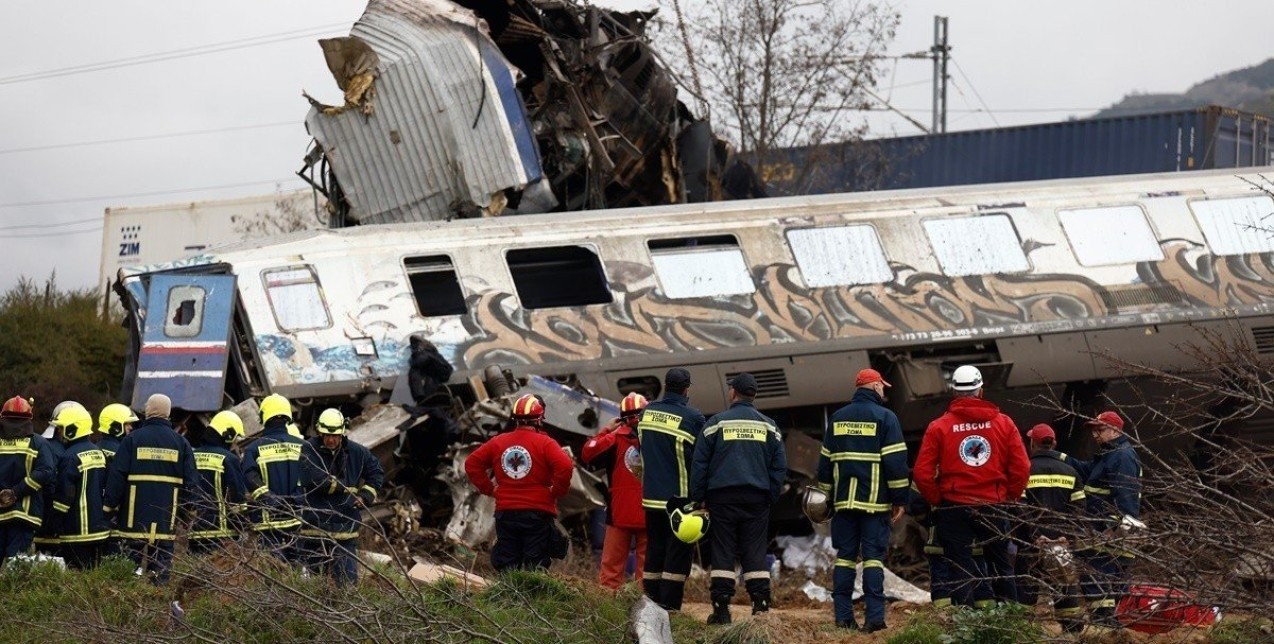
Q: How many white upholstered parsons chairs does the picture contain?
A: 0